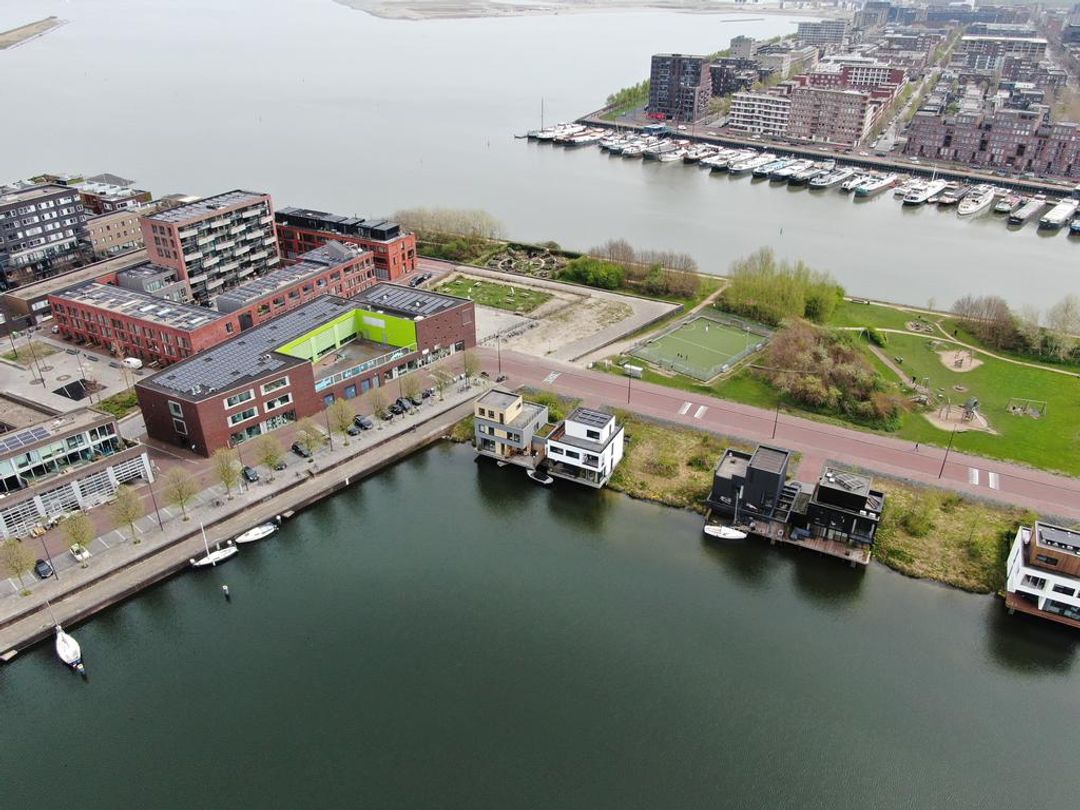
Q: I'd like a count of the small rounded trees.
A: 12